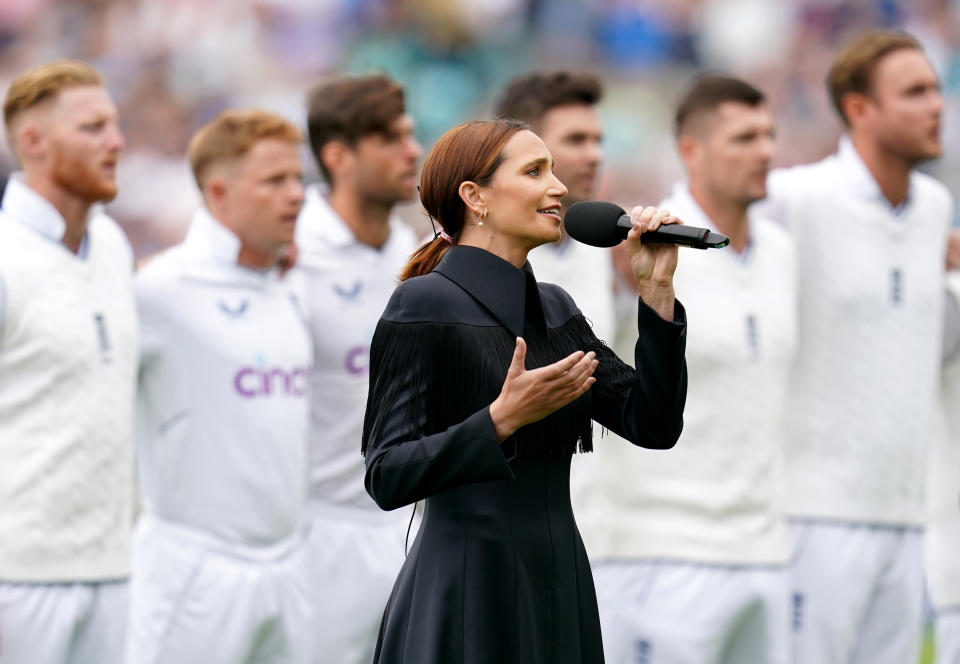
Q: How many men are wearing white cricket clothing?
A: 6